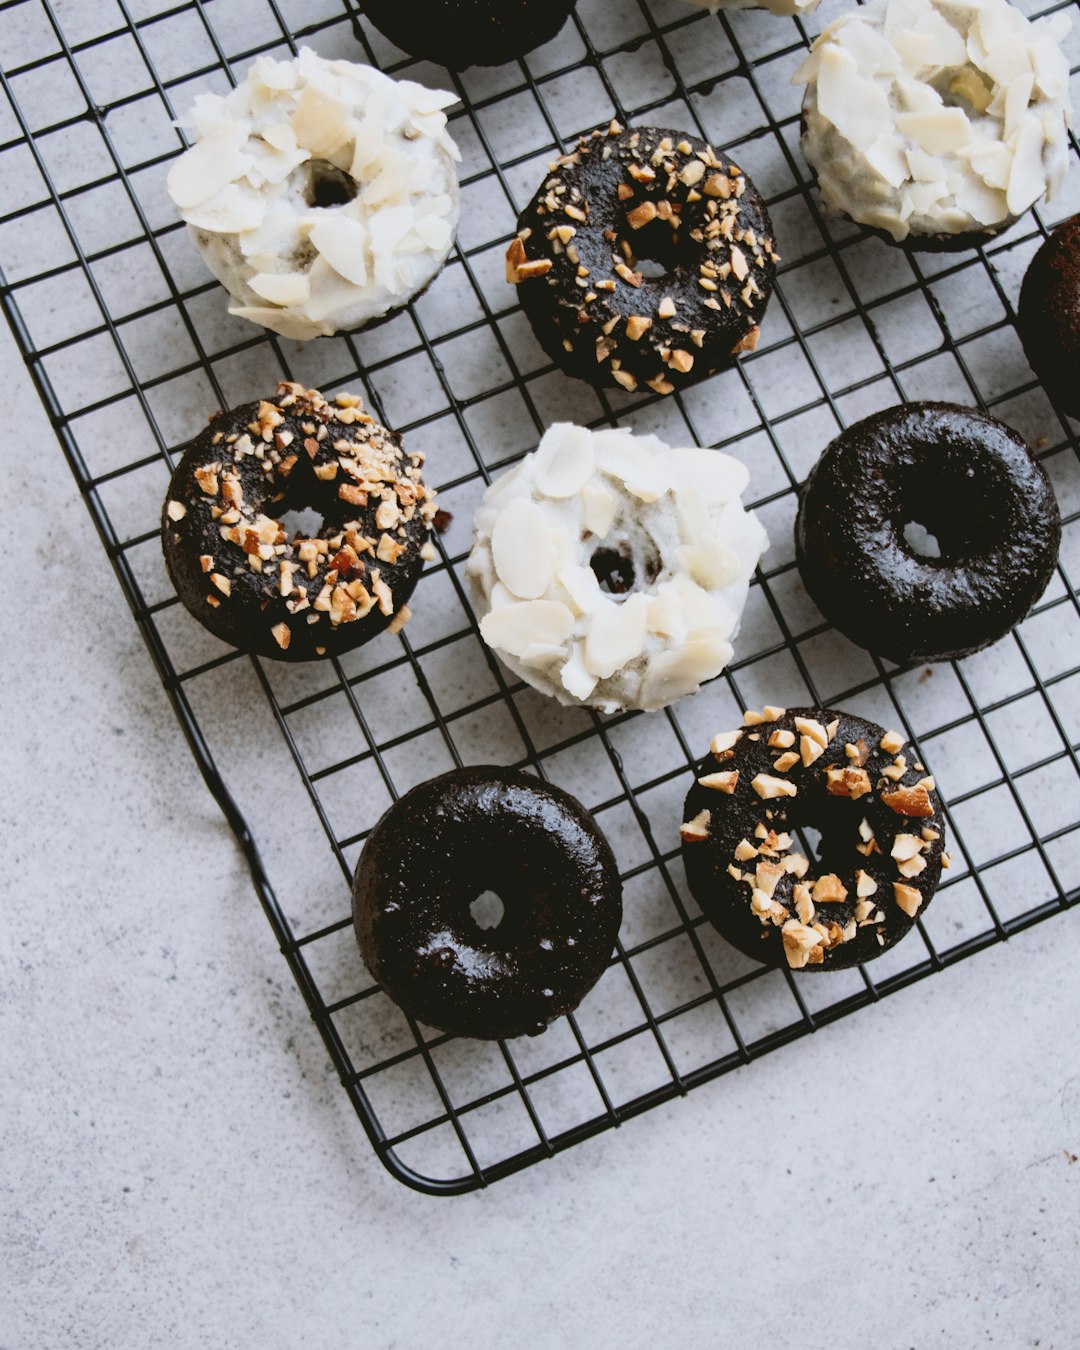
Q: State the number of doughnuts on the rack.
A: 11